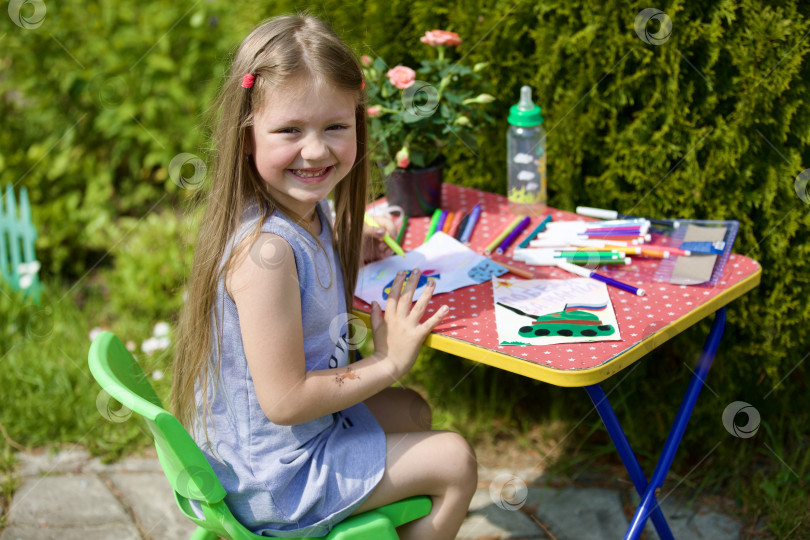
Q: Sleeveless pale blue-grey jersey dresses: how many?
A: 1